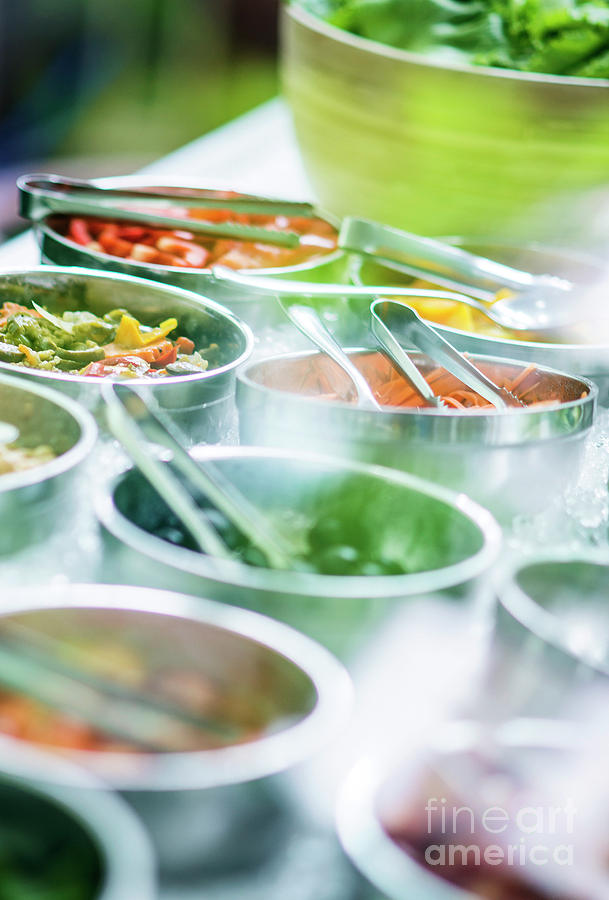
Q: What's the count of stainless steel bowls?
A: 10